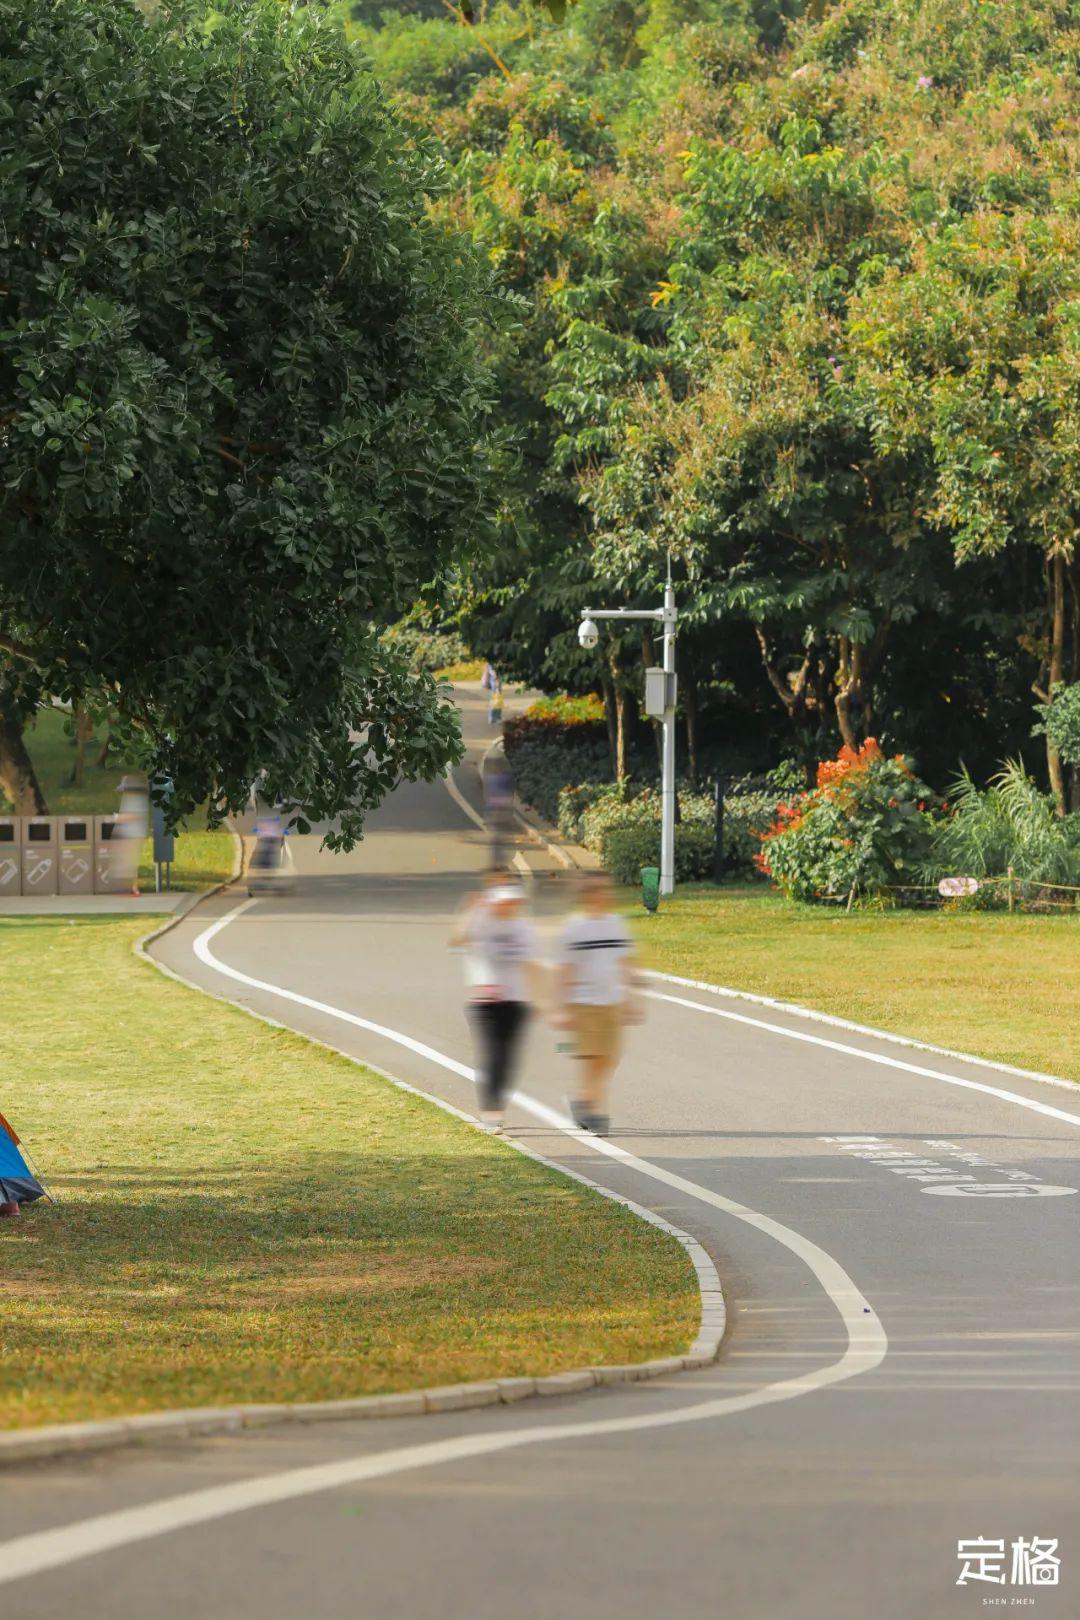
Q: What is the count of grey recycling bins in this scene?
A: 4